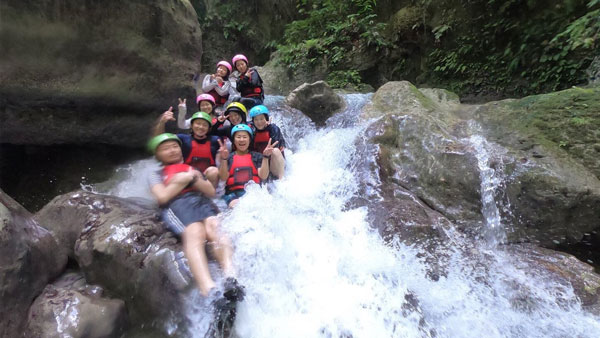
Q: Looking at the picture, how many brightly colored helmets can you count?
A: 8